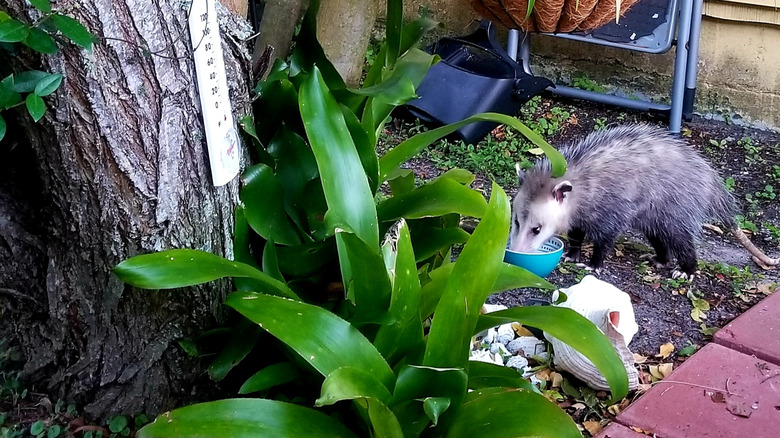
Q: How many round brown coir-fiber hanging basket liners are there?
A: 1